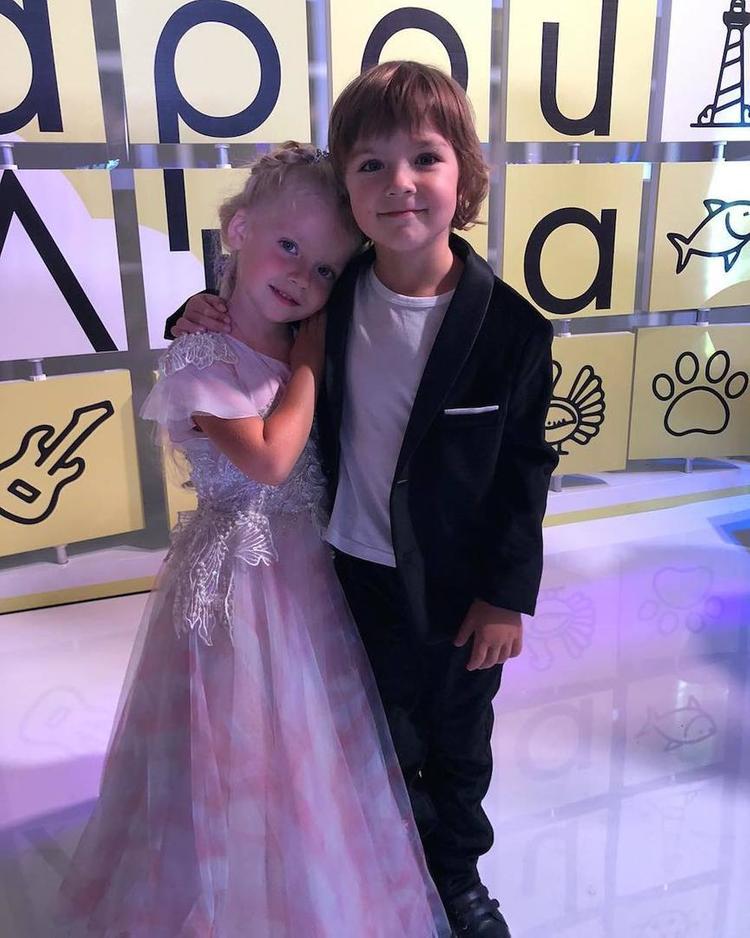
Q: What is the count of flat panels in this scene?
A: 14